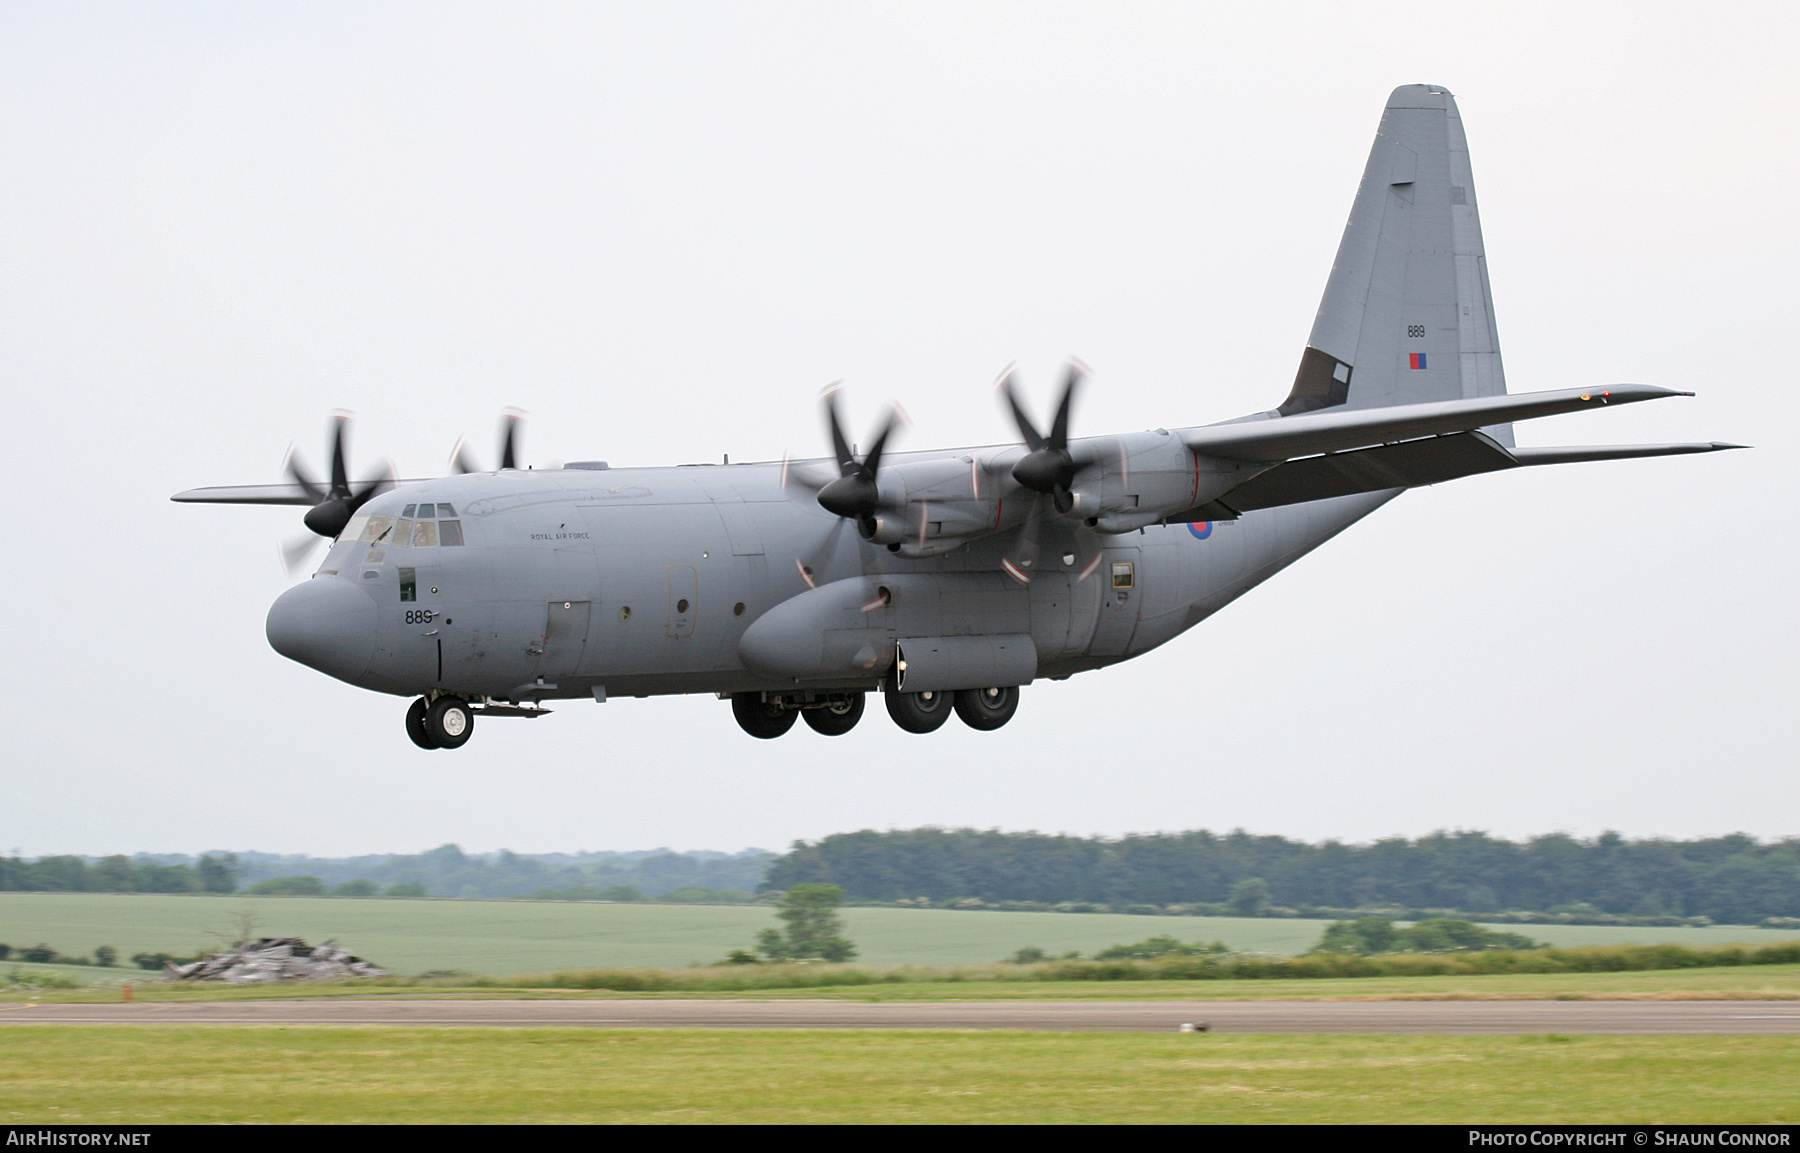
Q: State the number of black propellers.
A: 4